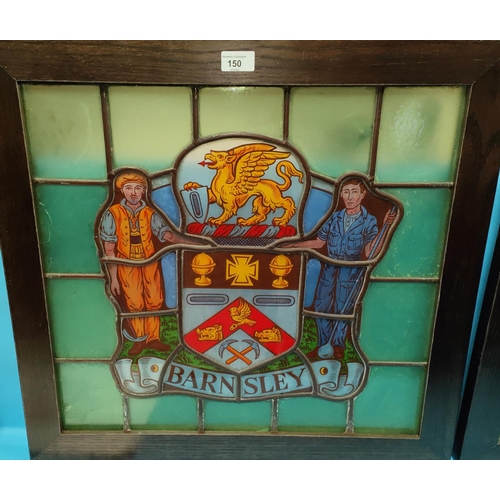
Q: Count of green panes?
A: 14